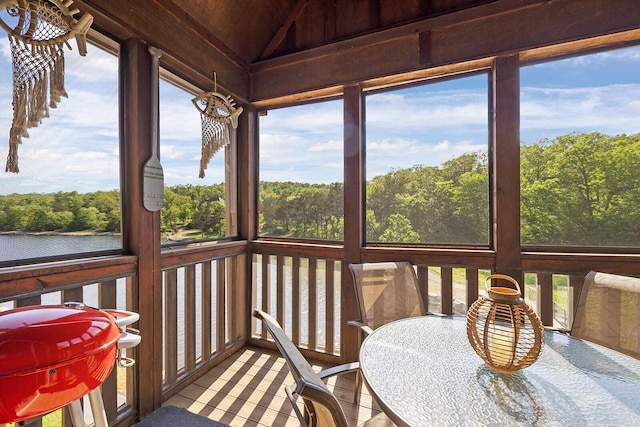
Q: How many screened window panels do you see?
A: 5